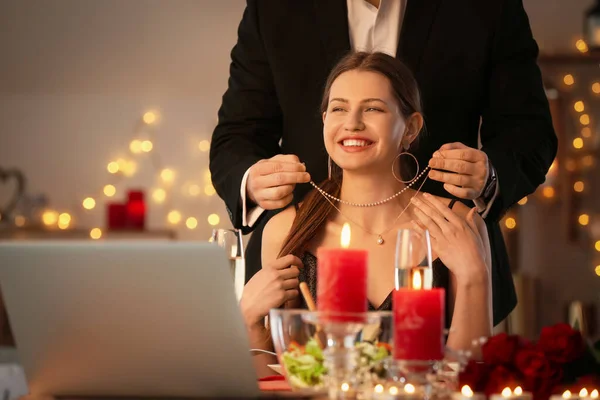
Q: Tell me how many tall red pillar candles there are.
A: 2